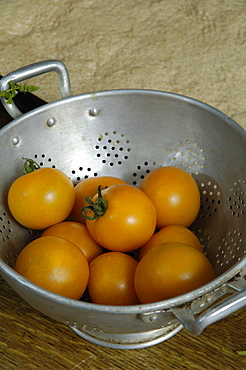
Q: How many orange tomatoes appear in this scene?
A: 9